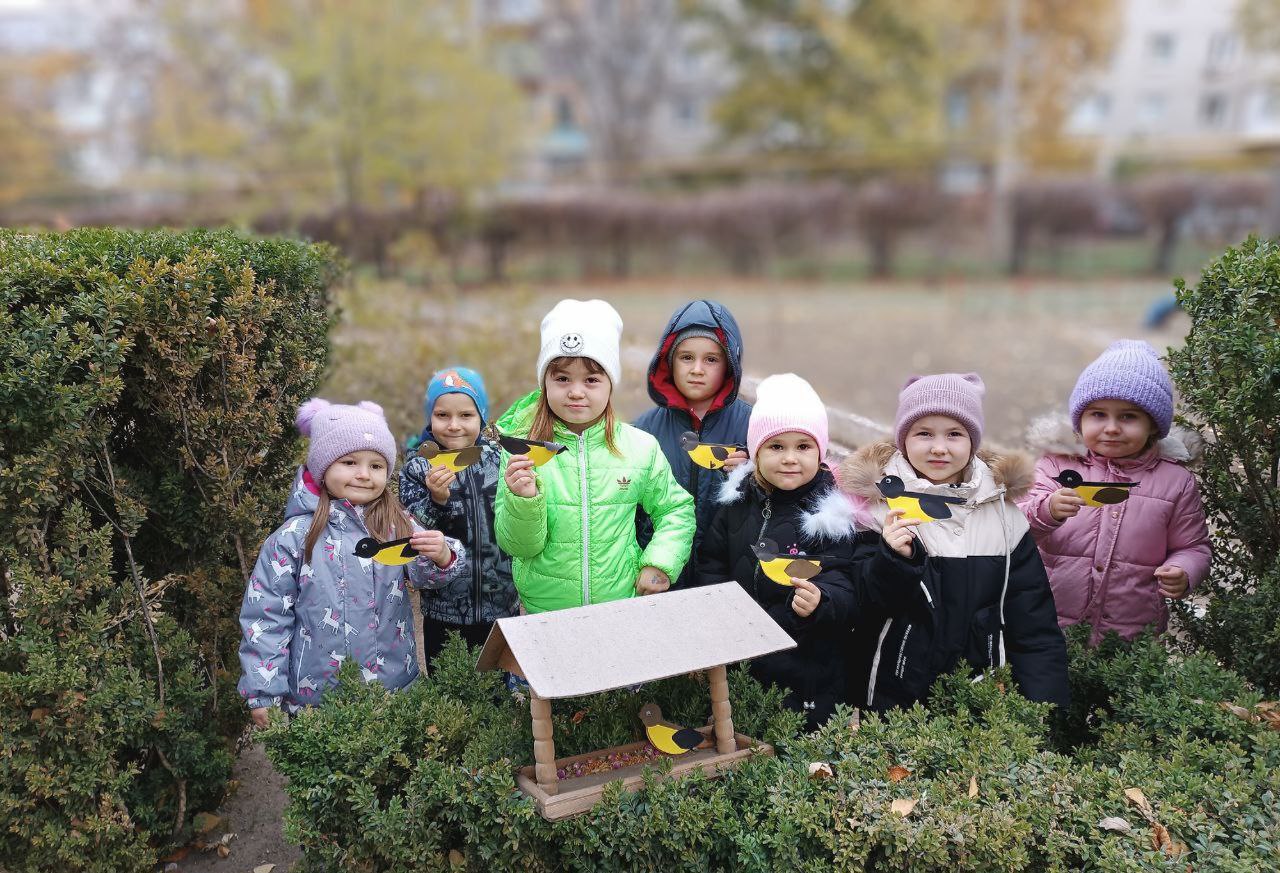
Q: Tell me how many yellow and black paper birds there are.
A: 8